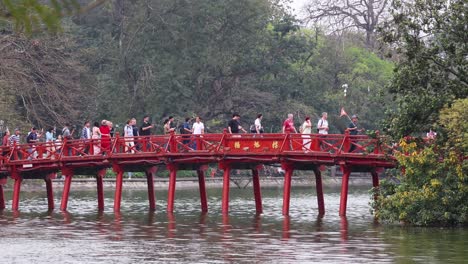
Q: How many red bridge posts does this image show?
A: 15